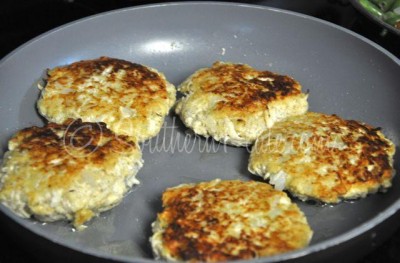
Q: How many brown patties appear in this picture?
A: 5